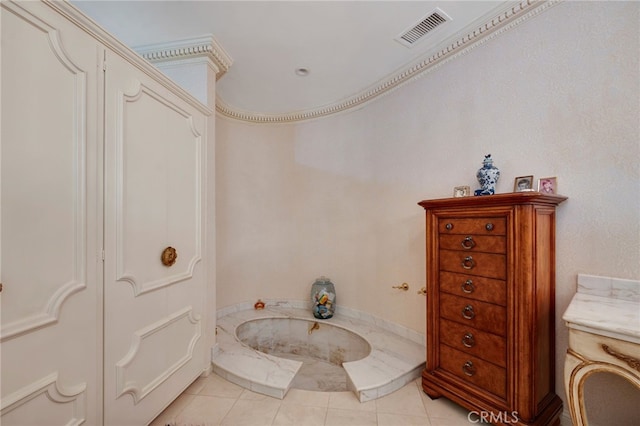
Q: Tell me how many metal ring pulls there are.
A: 6